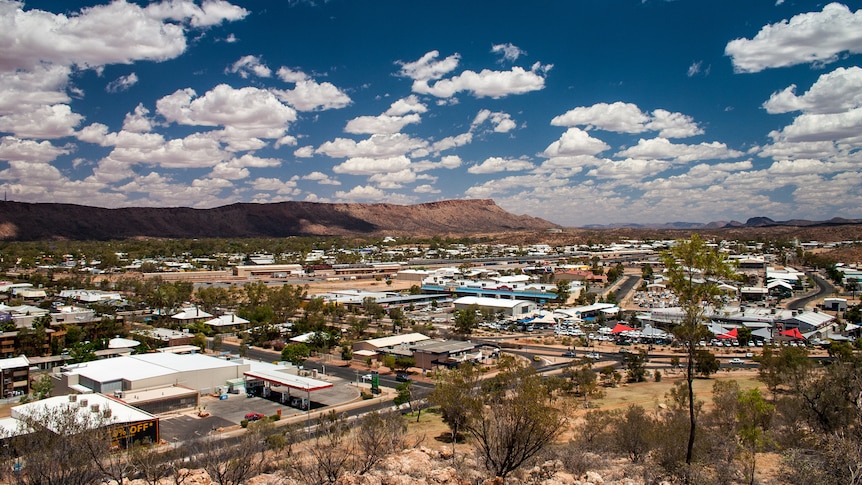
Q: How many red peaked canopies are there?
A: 3